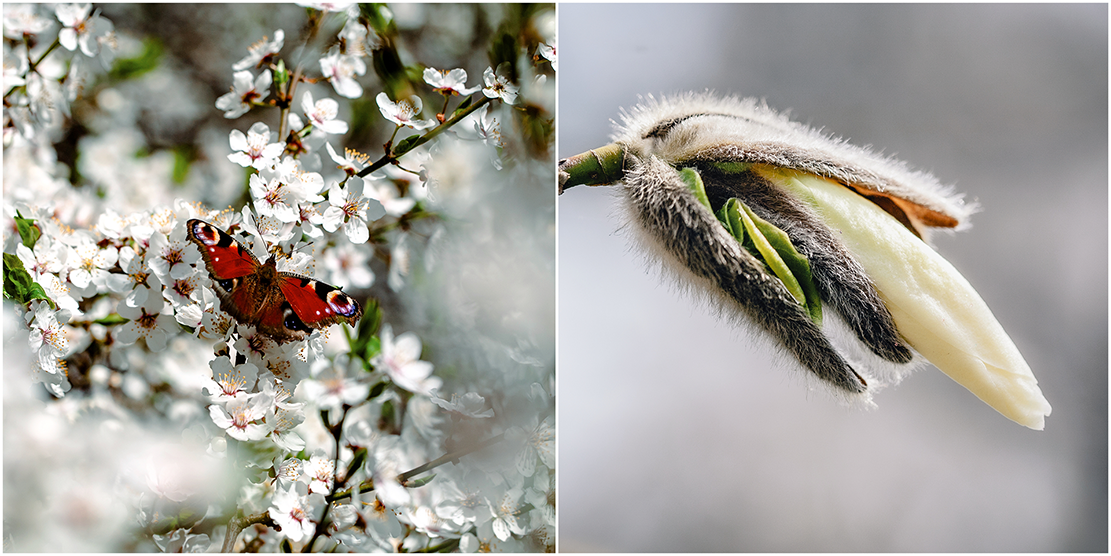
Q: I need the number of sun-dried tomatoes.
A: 0